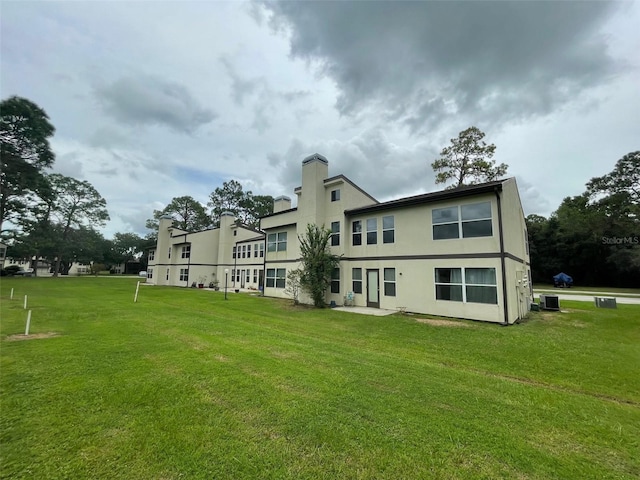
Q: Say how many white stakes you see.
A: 4